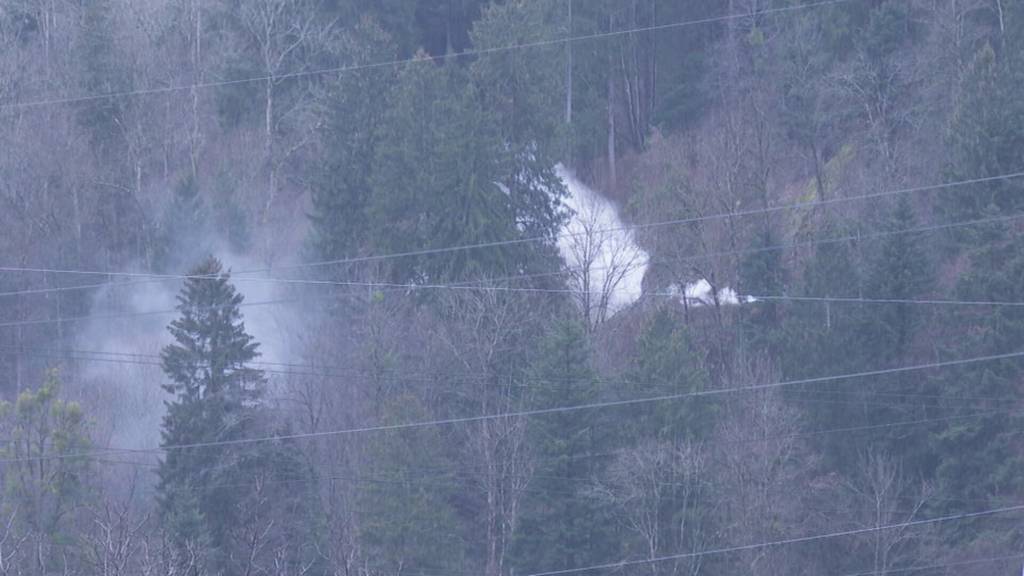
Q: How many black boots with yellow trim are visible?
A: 0